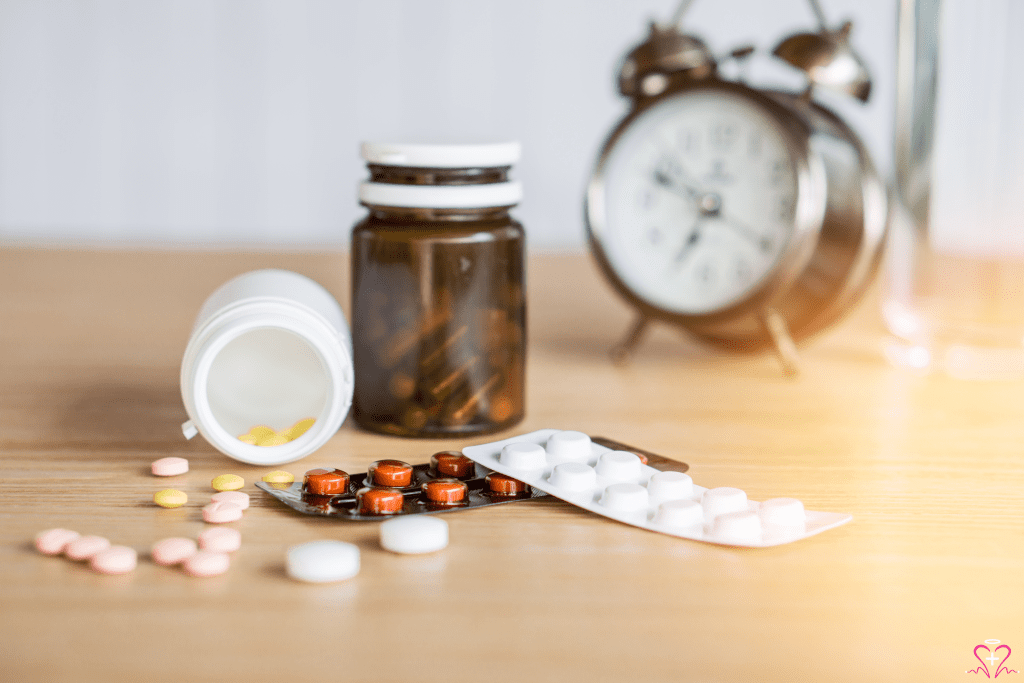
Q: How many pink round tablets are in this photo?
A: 9